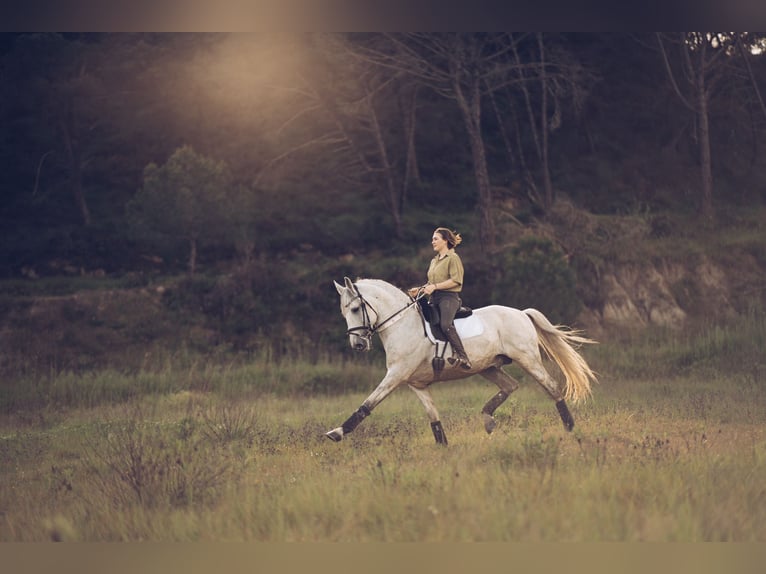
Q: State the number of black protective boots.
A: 4